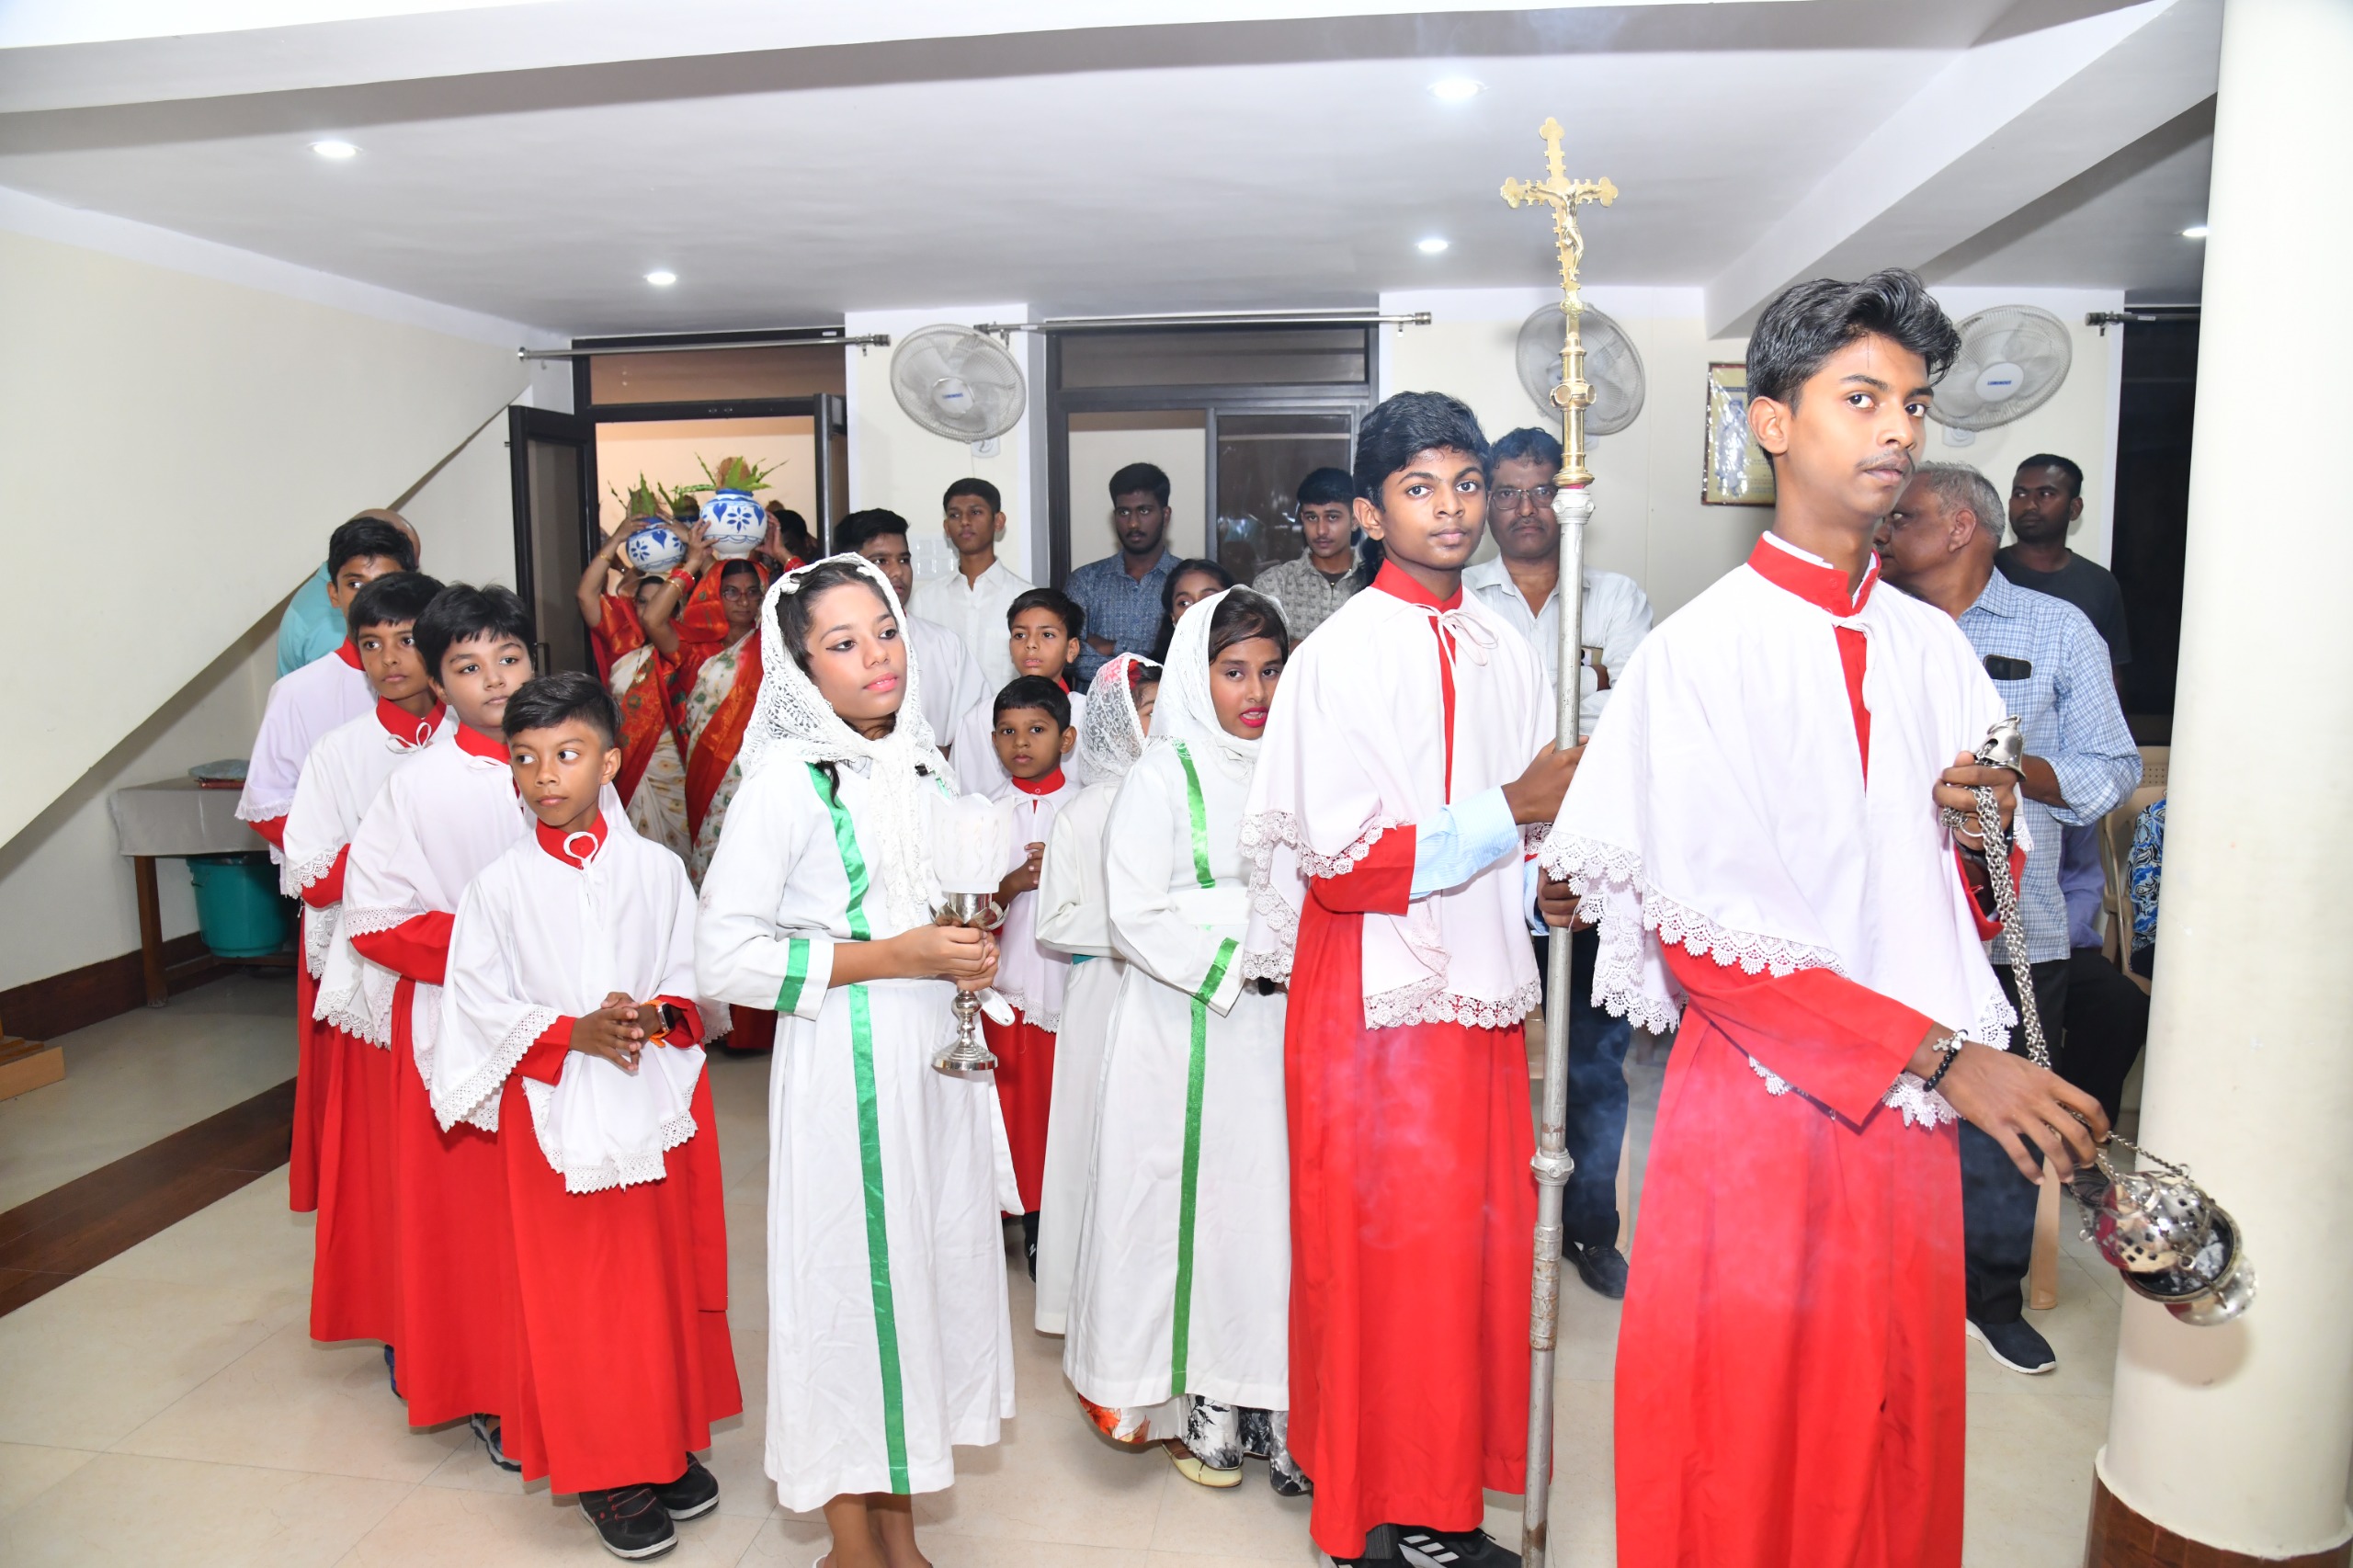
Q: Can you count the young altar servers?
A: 12